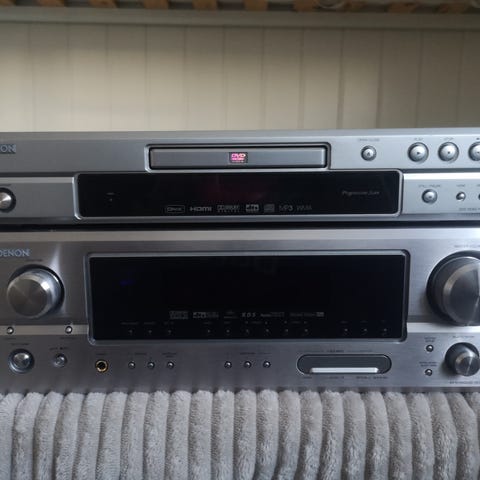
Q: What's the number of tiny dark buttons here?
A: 12